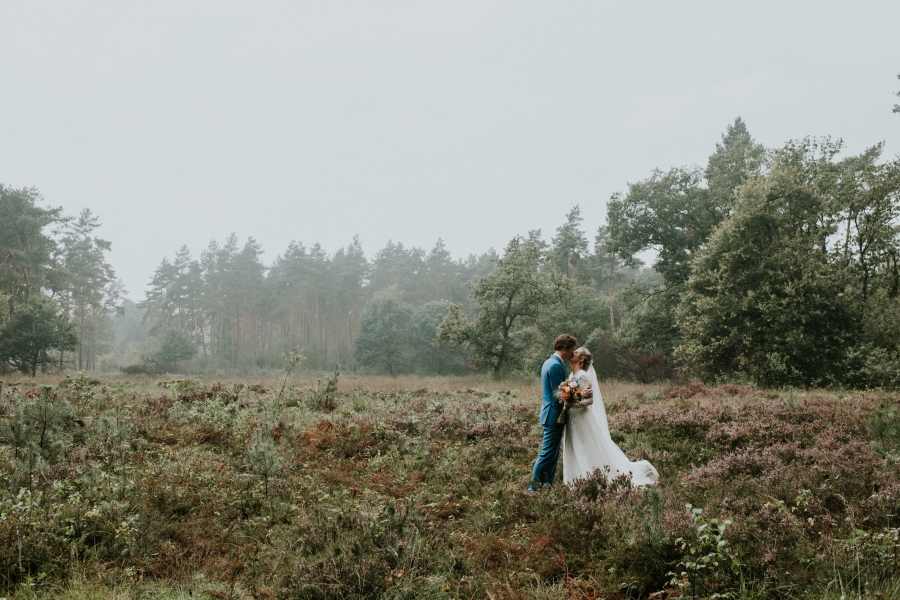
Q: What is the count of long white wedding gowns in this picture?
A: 1